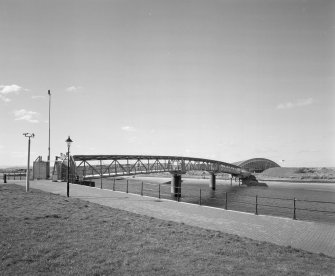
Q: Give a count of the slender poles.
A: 3